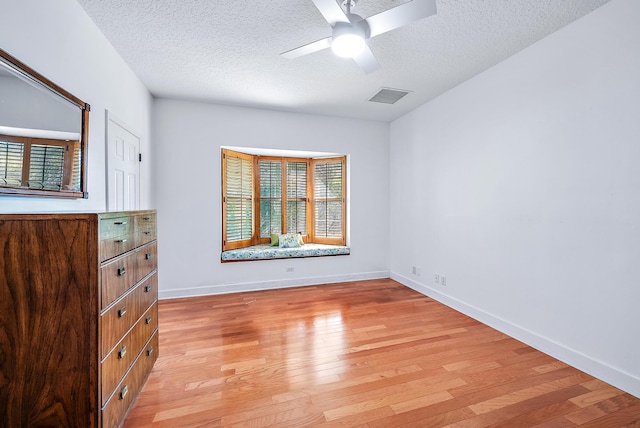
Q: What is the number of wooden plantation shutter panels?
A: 4